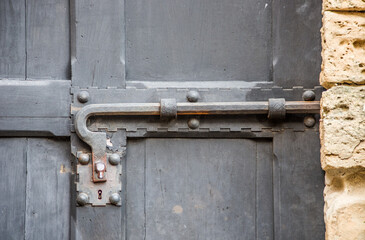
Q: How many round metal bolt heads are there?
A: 9